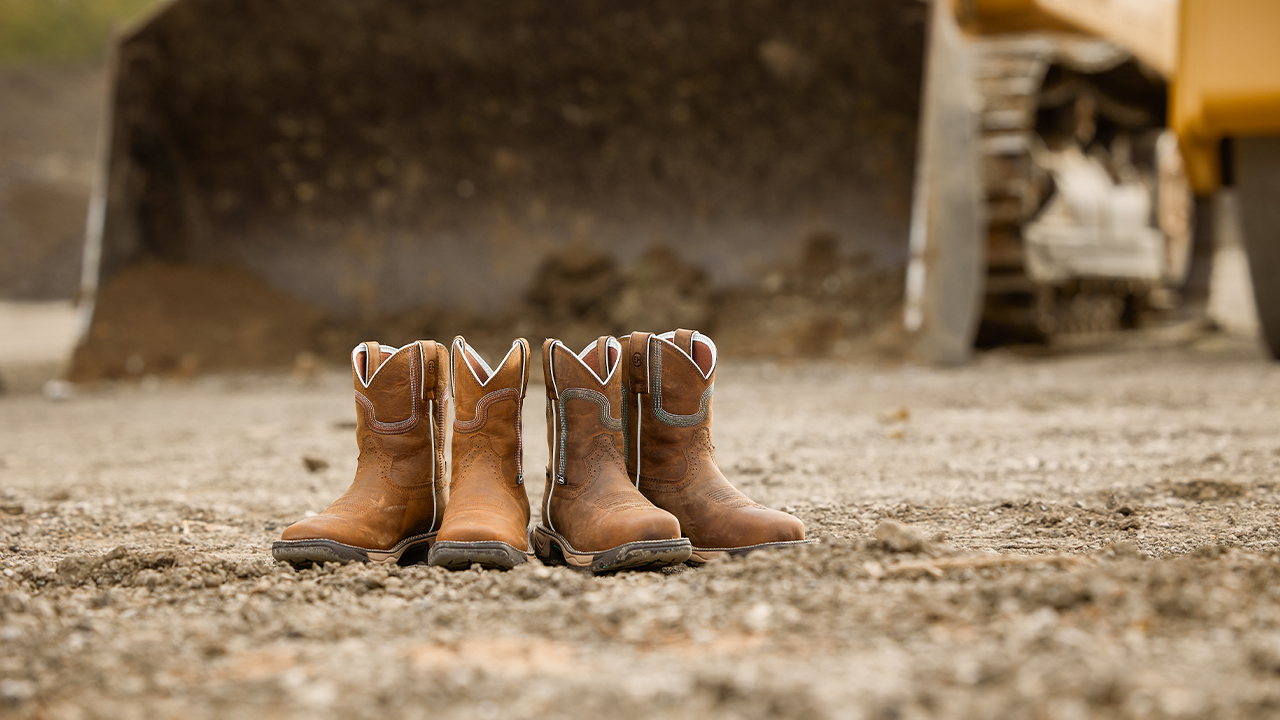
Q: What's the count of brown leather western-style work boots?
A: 4